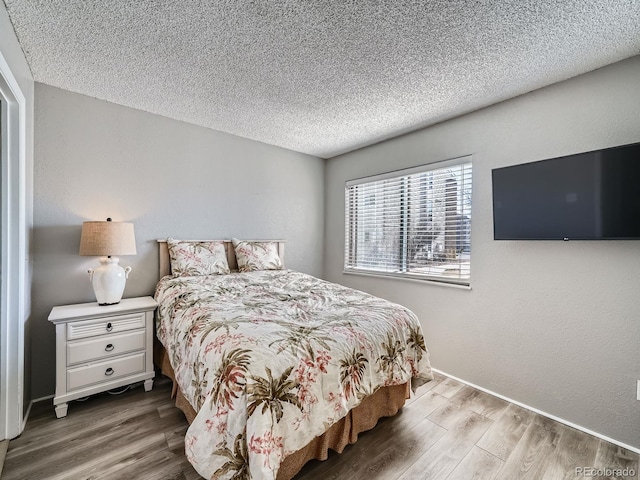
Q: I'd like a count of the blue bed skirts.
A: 0